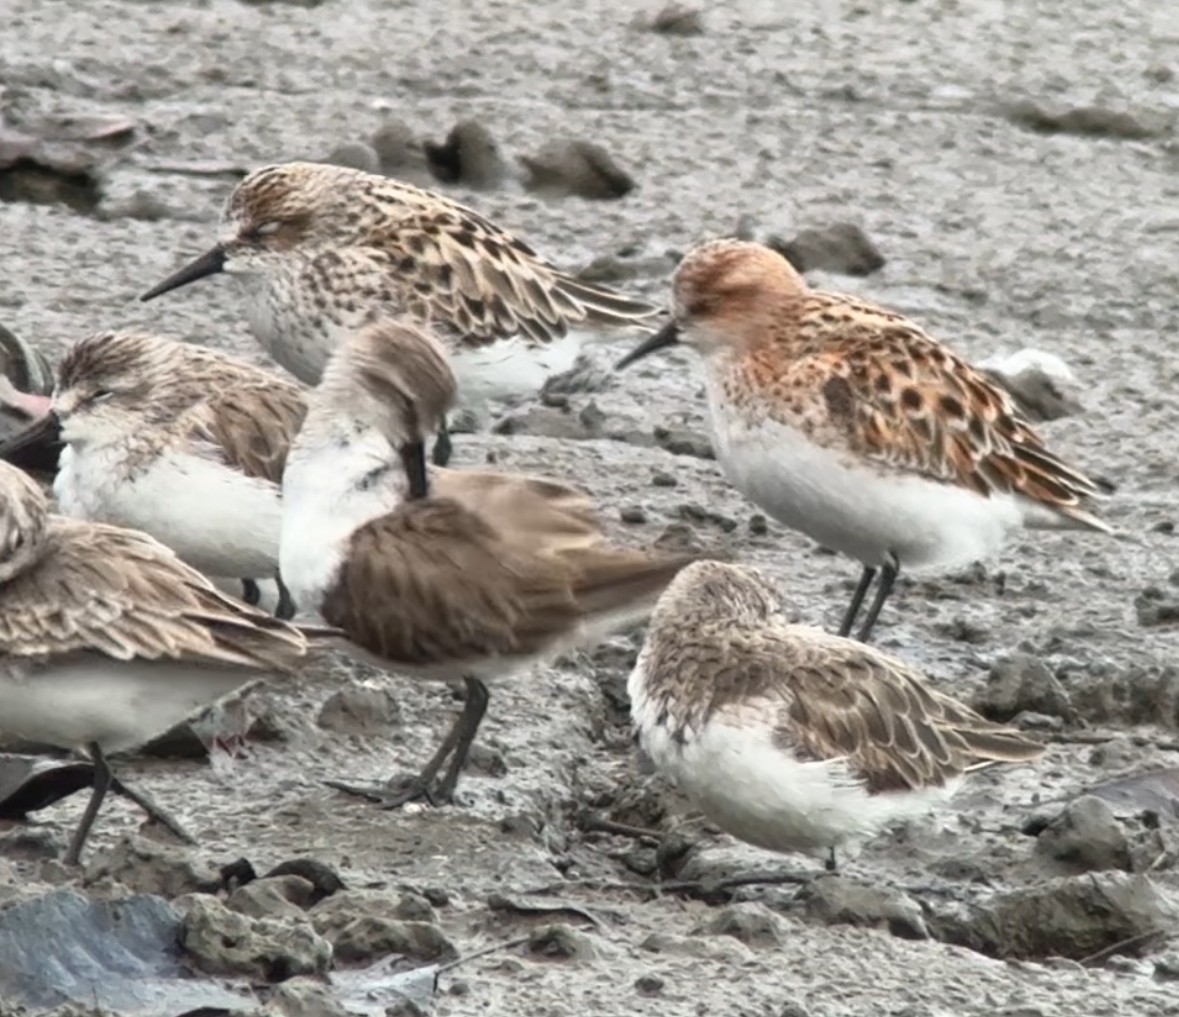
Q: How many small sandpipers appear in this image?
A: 6